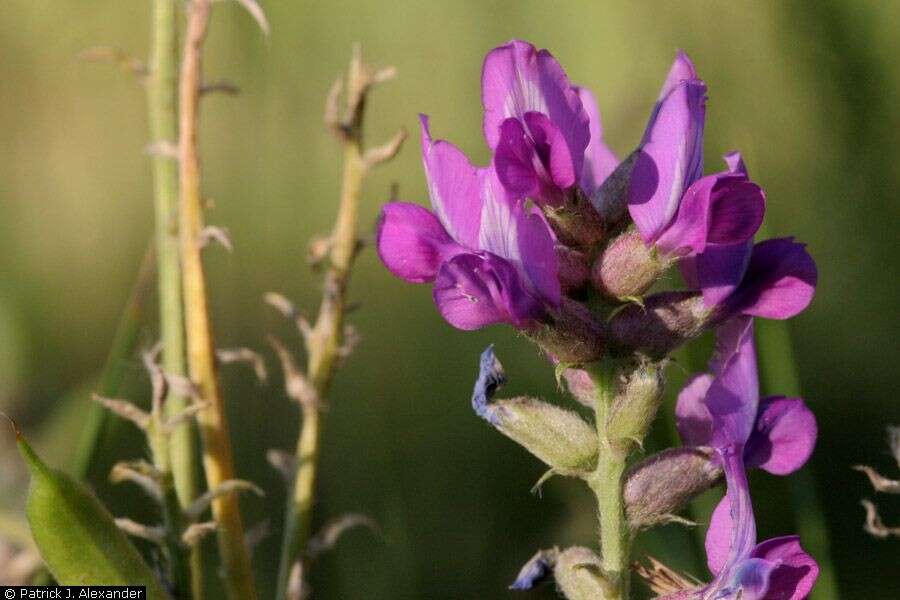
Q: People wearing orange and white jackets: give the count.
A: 0